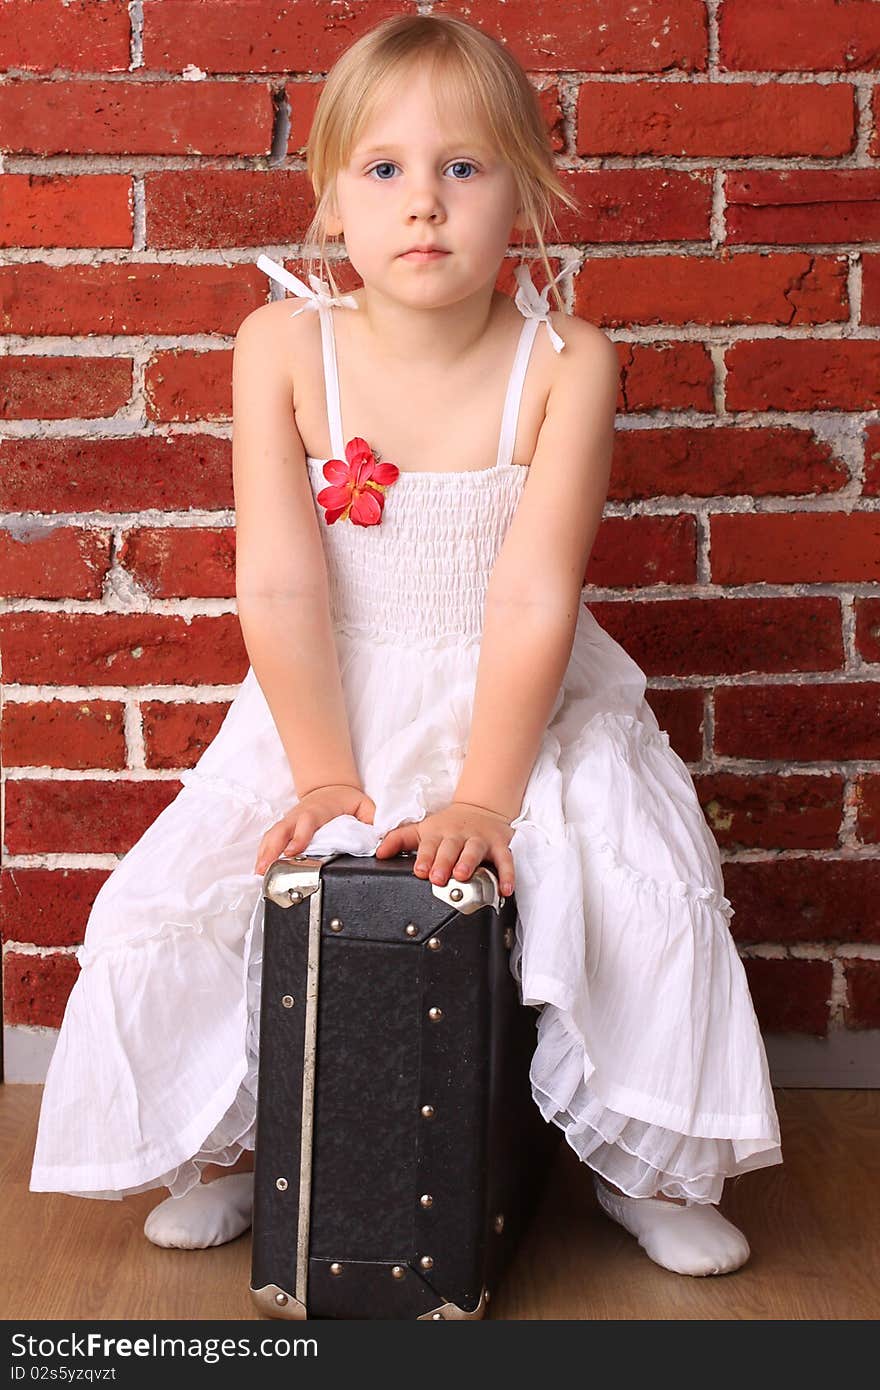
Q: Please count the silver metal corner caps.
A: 4